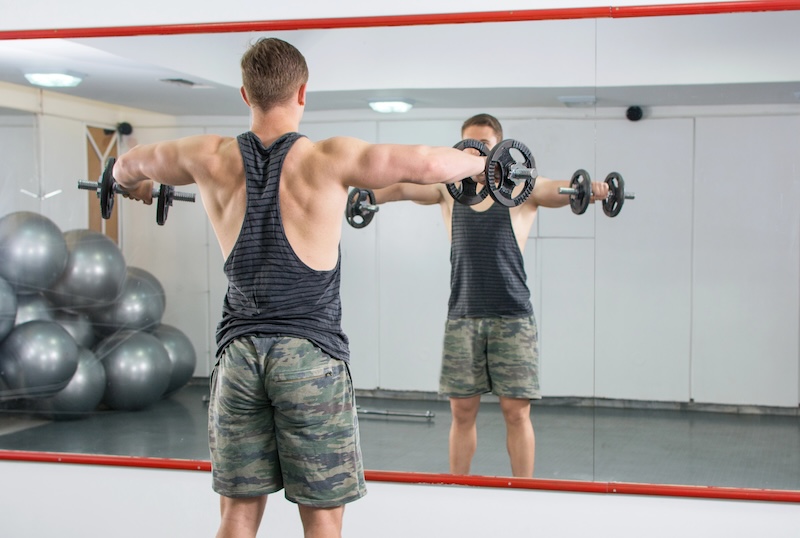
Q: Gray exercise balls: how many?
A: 10